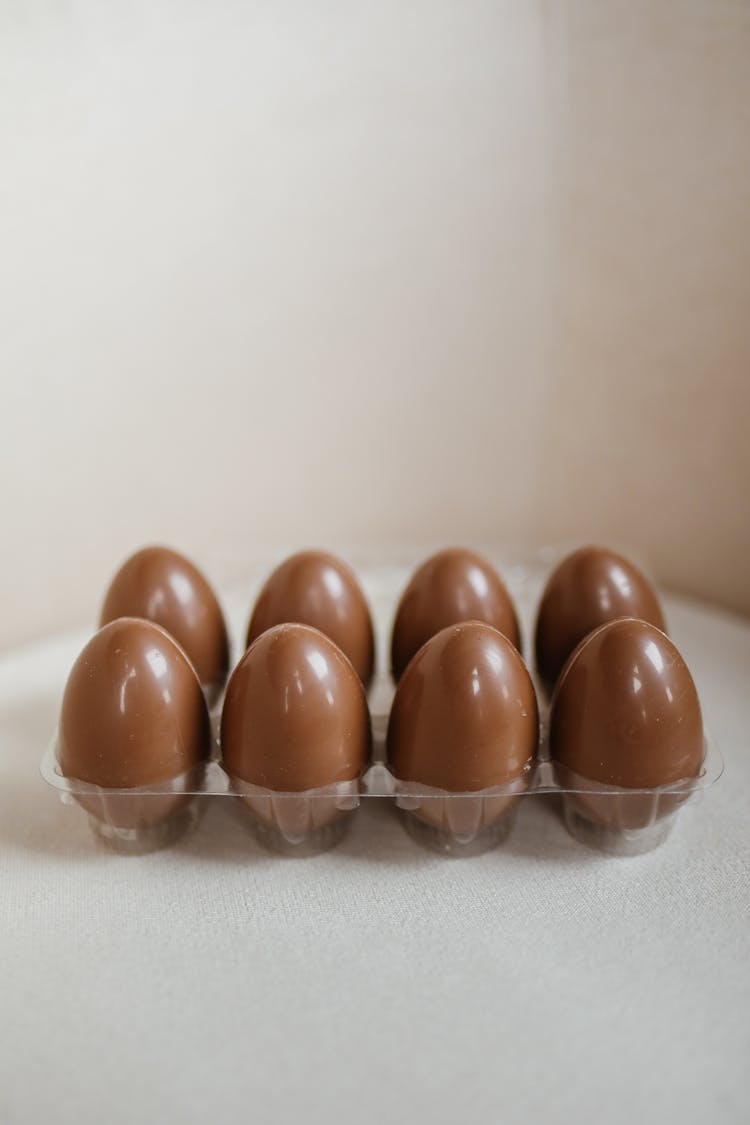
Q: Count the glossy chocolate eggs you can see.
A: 8